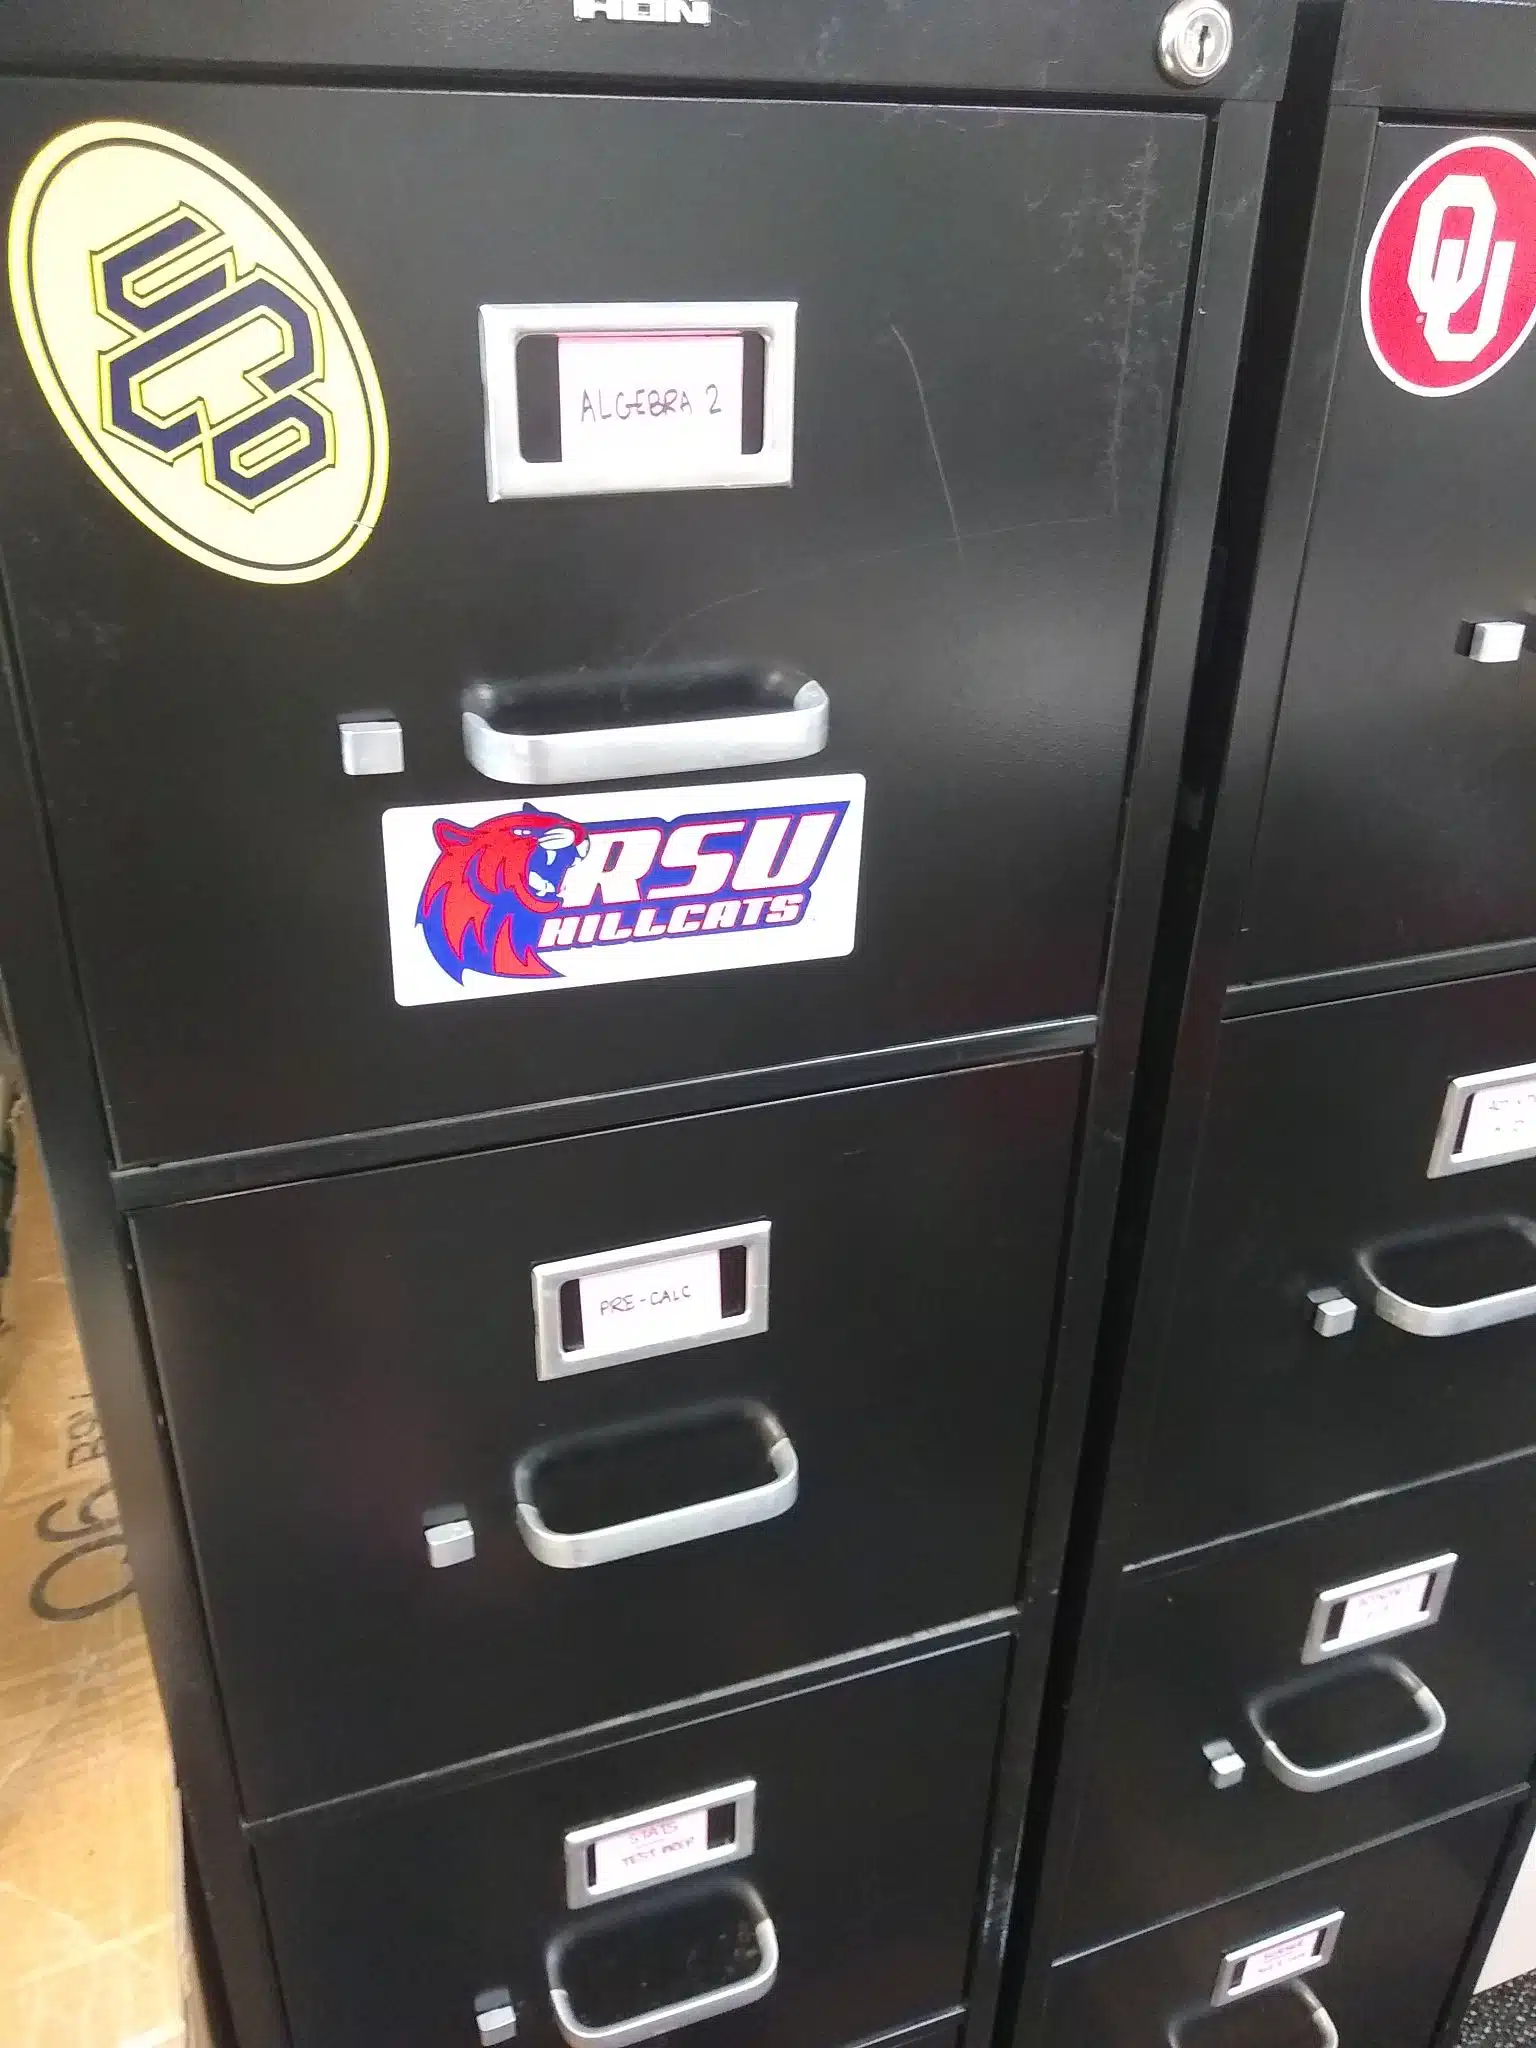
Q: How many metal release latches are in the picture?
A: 6